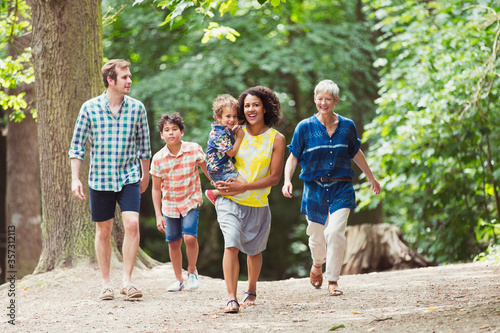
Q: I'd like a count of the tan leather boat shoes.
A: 2